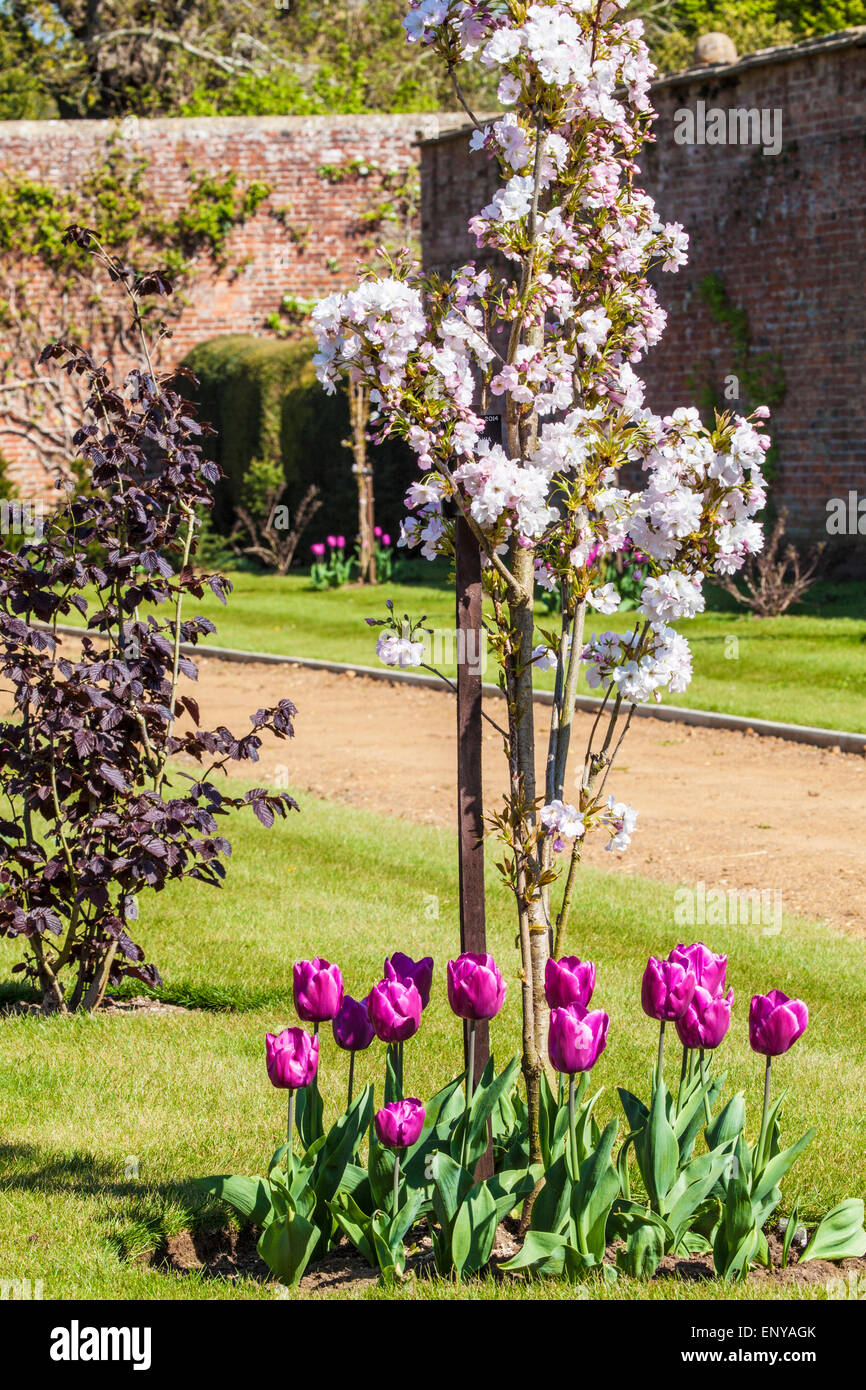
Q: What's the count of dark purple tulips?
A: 2